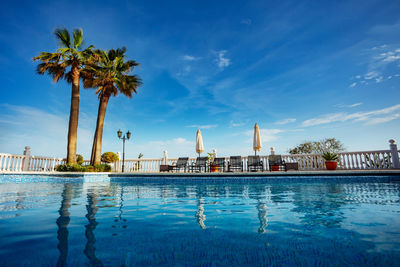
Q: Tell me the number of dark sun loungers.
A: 6